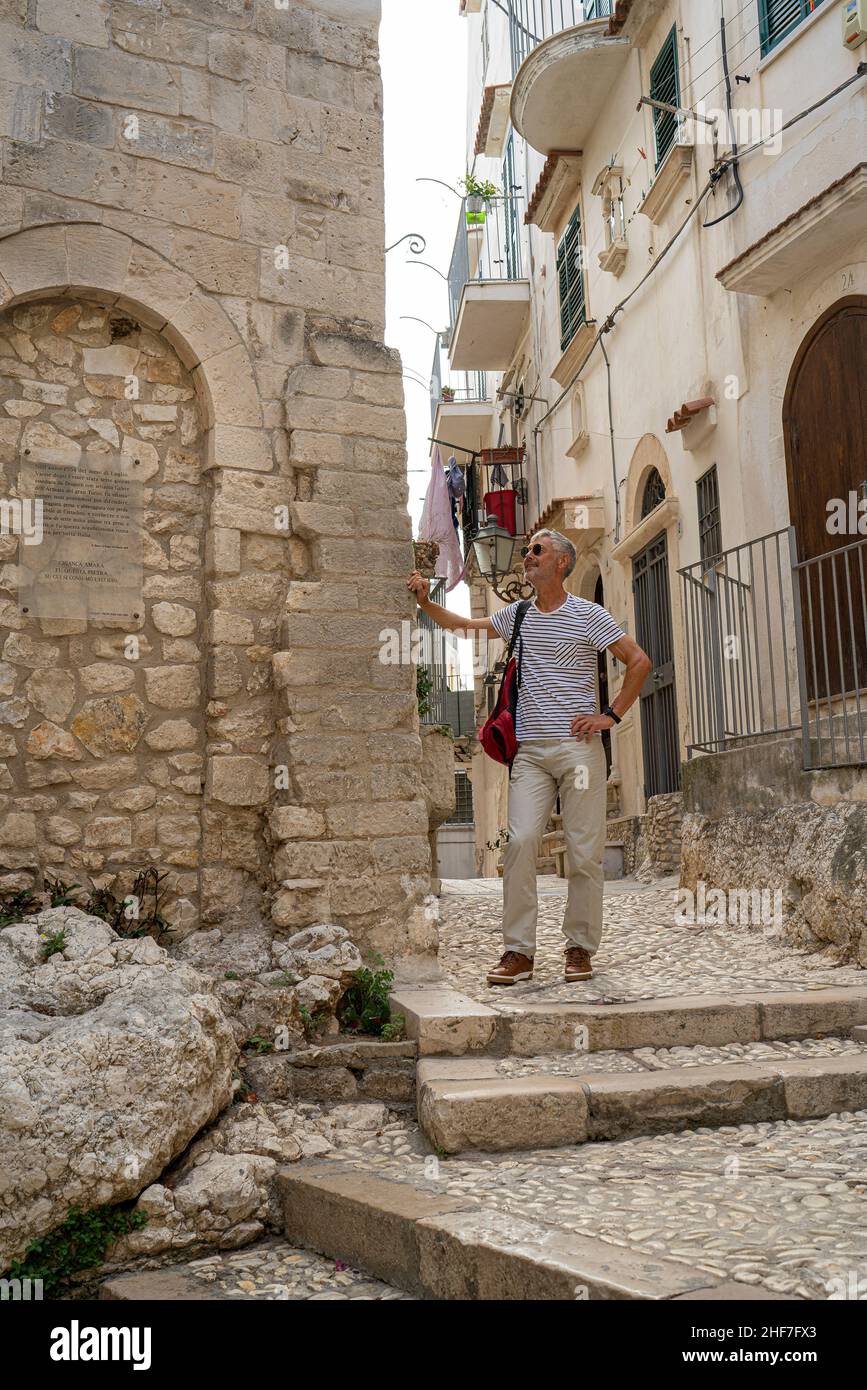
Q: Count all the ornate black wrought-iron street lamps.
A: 1